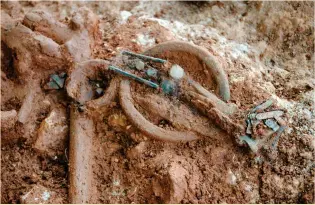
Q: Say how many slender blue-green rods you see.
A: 2